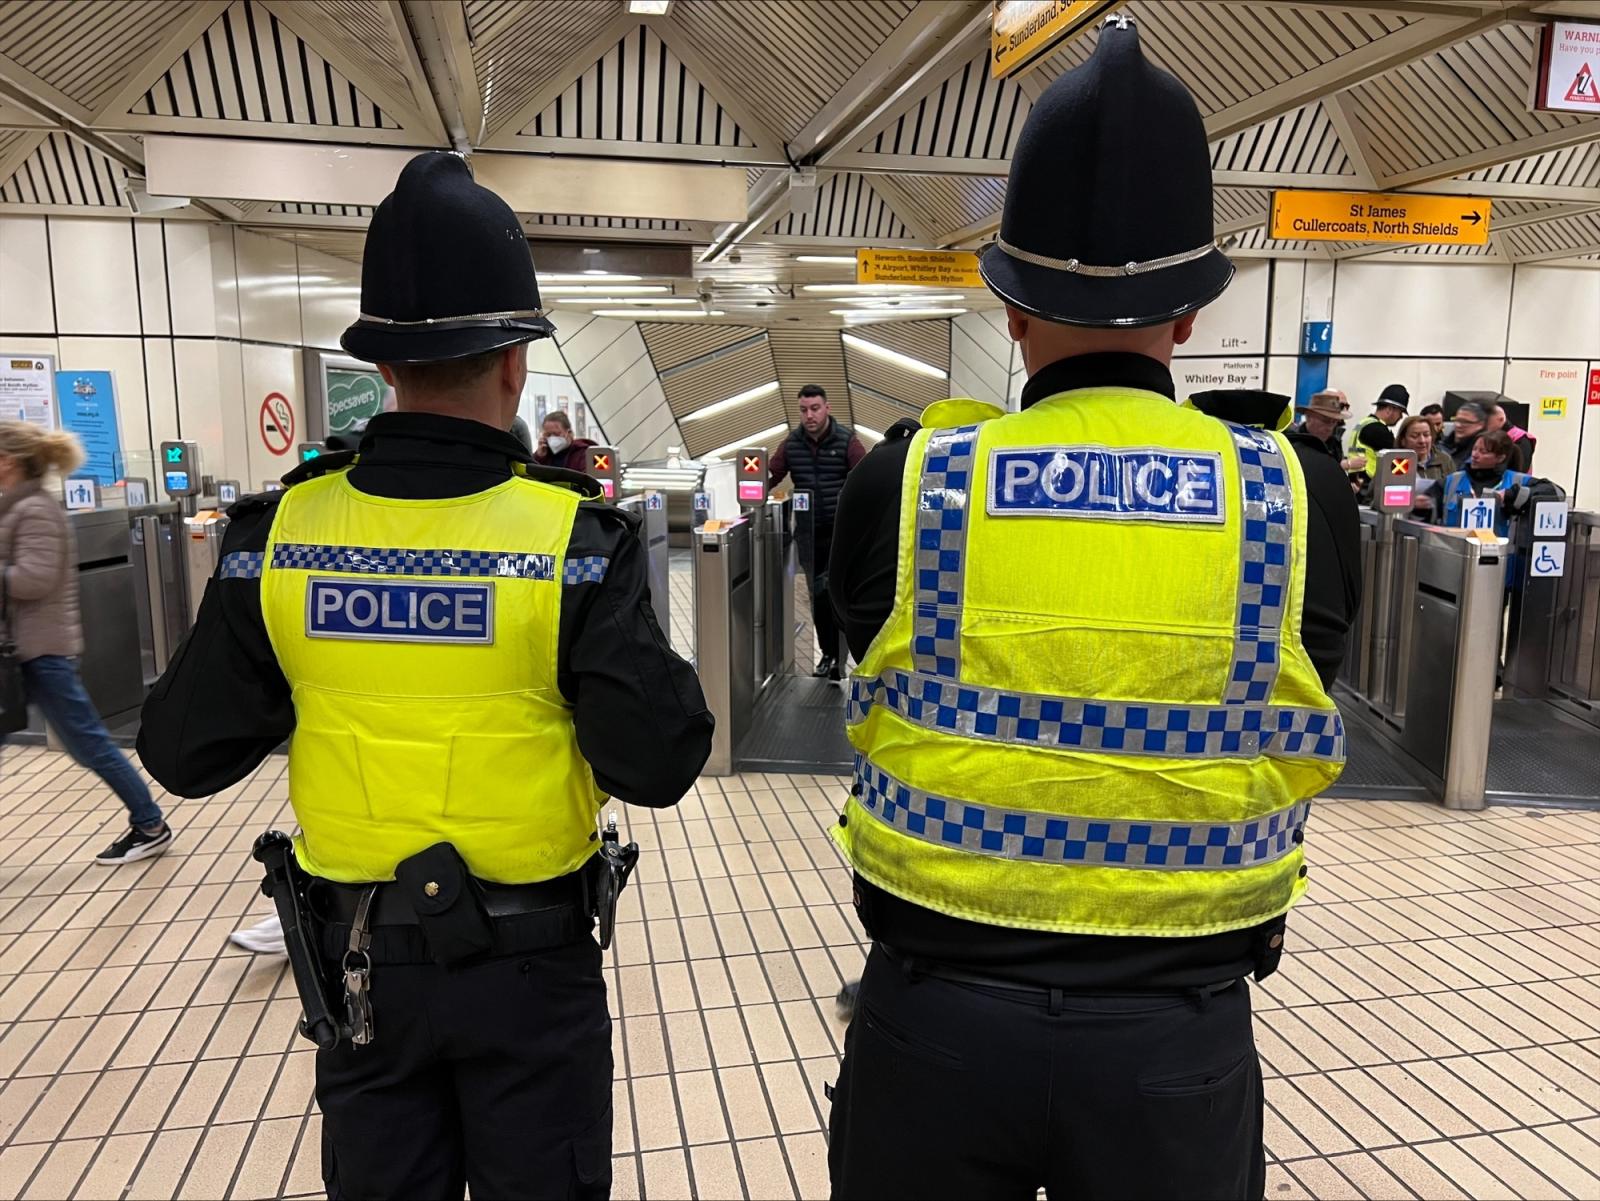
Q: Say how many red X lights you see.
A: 3